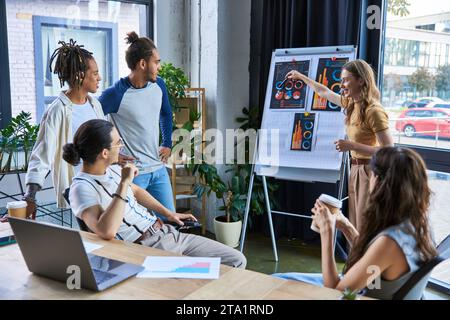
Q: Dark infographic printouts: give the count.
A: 3